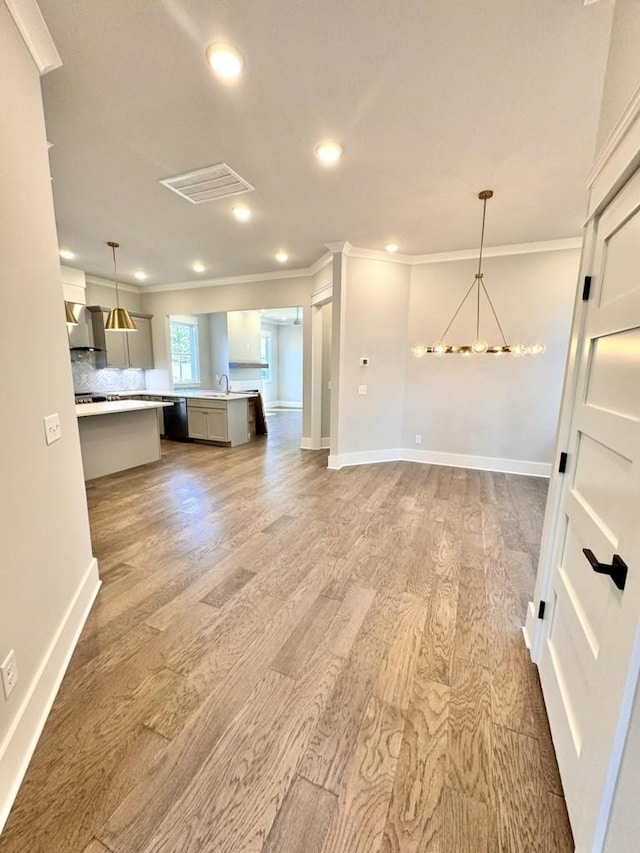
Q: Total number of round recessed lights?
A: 8